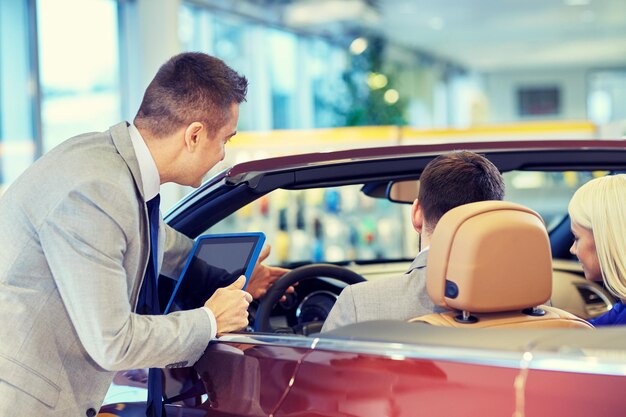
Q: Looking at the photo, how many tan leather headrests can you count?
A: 1